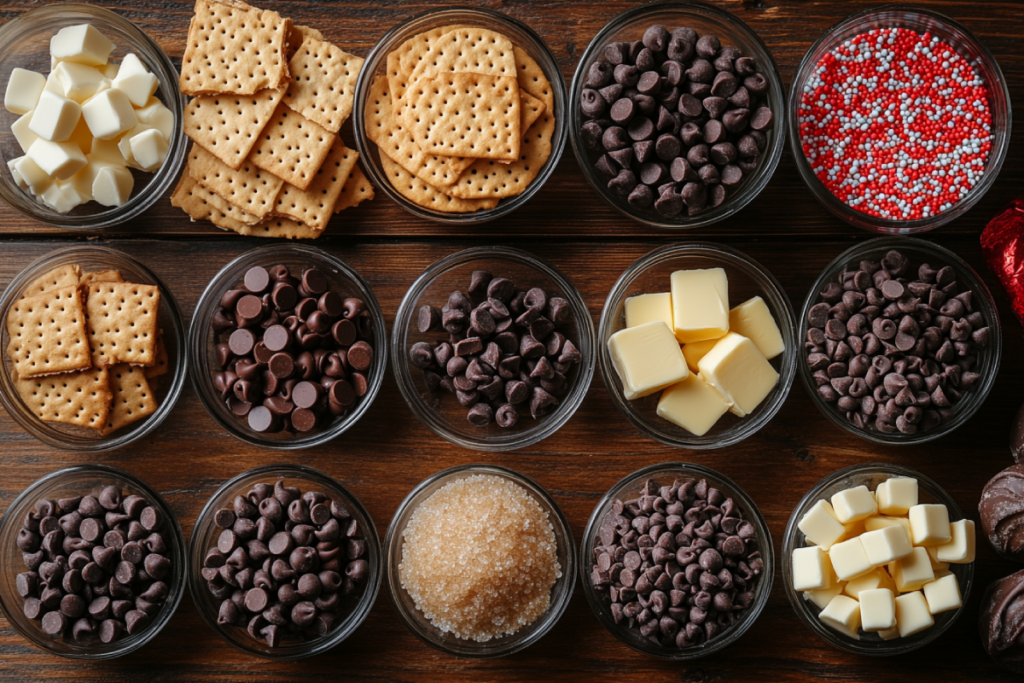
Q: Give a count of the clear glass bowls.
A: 14